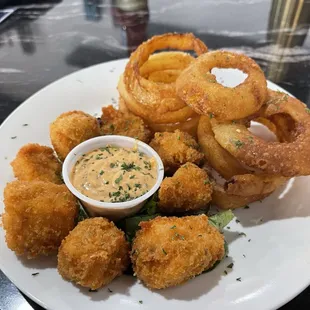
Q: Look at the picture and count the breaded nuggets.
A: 8